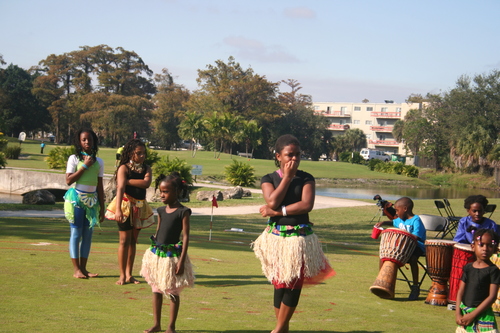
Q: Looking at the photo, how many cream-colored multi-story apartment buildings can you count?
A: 1